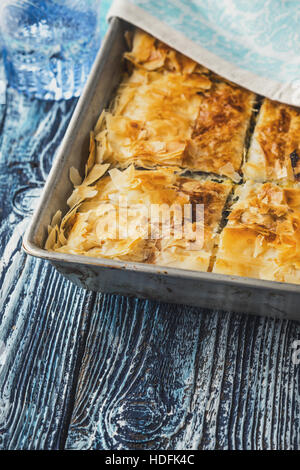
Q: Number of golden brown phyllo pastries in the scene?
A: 4